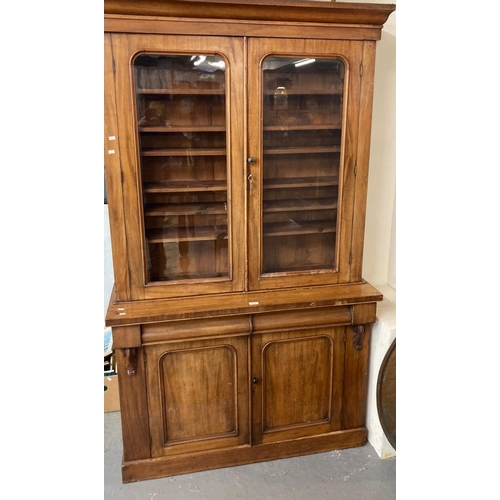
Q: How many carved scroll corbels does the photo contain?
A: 2